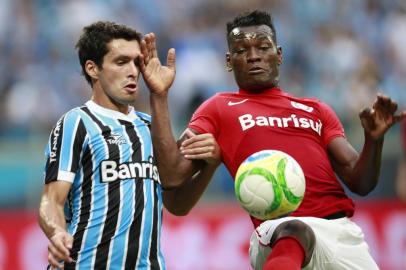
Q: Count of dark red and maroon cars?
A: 0